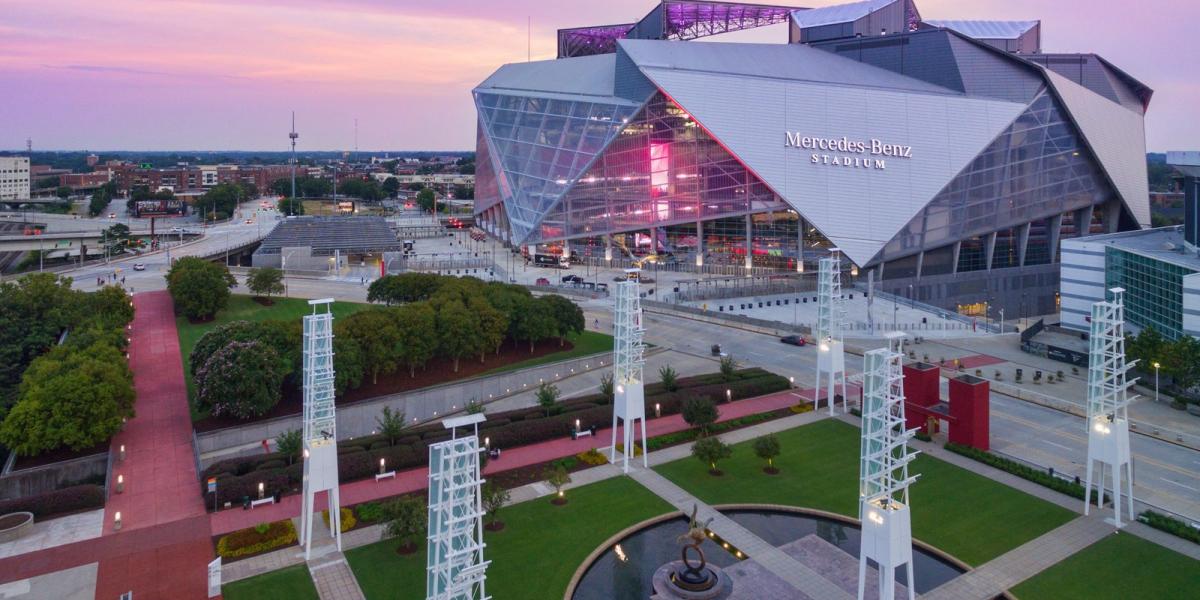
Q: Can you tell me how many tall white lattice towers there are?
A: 6